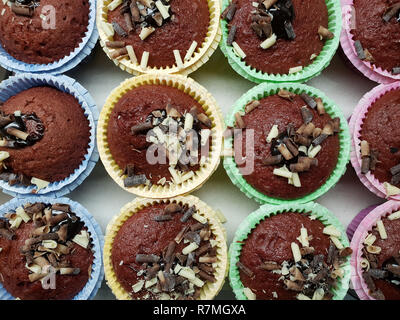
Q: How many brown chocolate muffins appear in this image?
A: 12